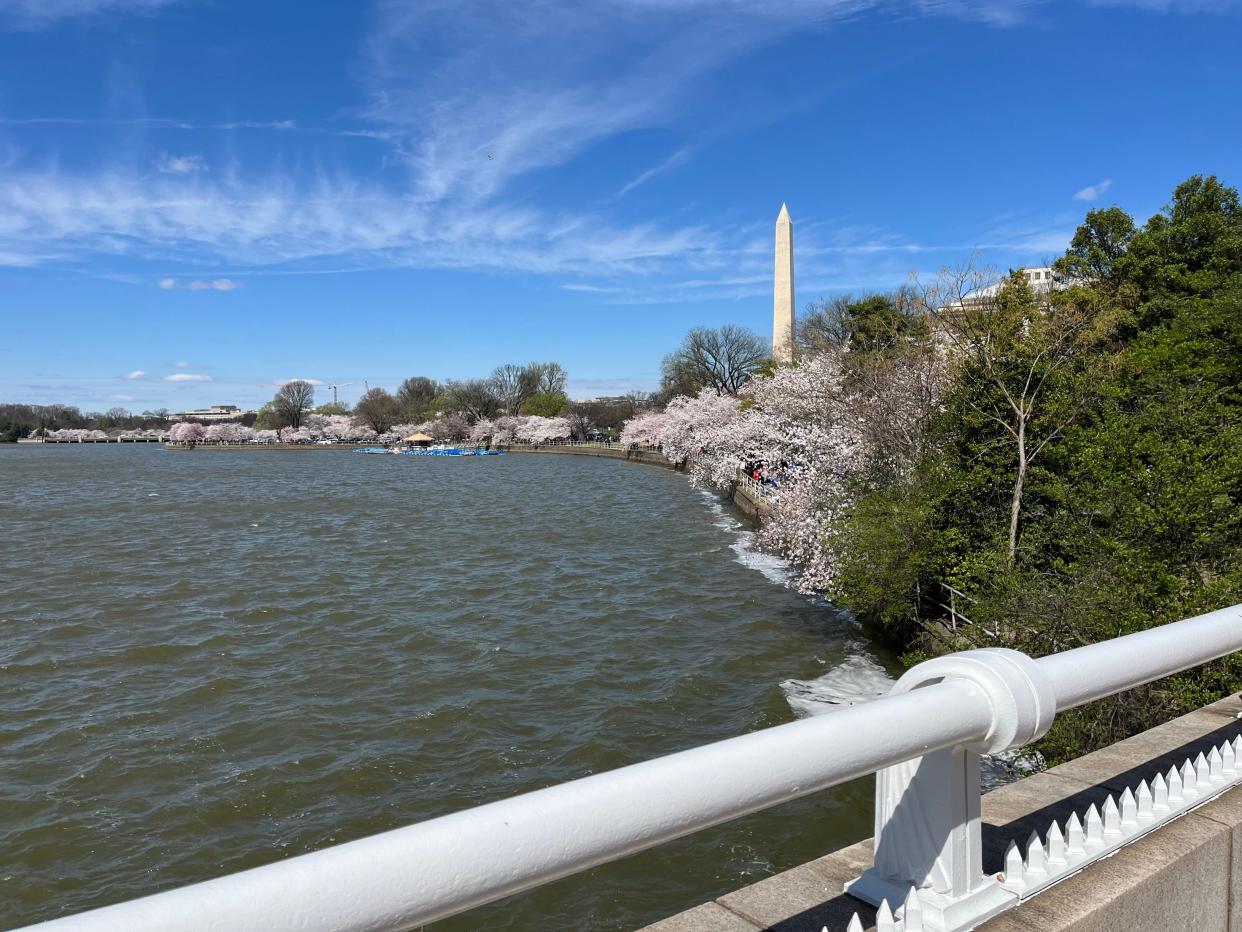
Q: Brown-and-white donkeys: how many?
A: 0